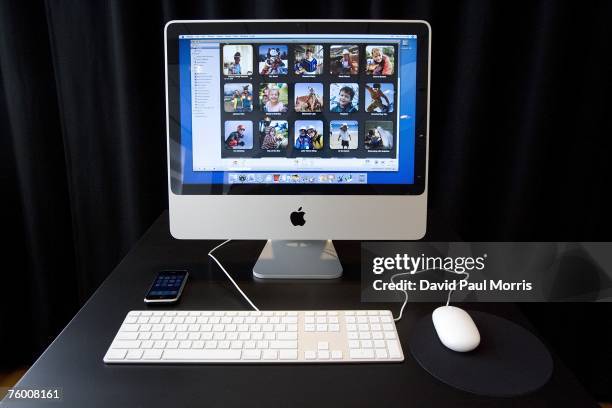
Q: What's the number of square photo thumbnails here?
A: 15